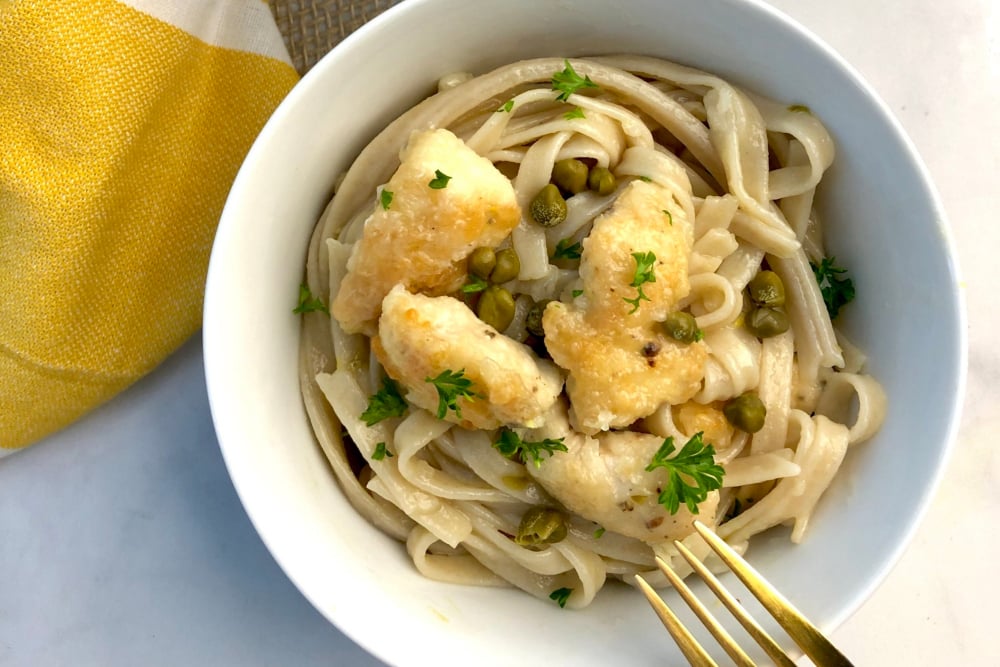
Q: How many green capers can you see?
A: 12